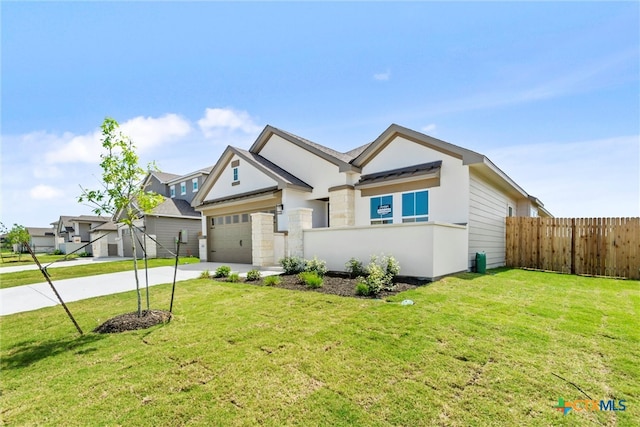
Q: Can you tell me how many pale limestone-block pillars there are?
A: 3